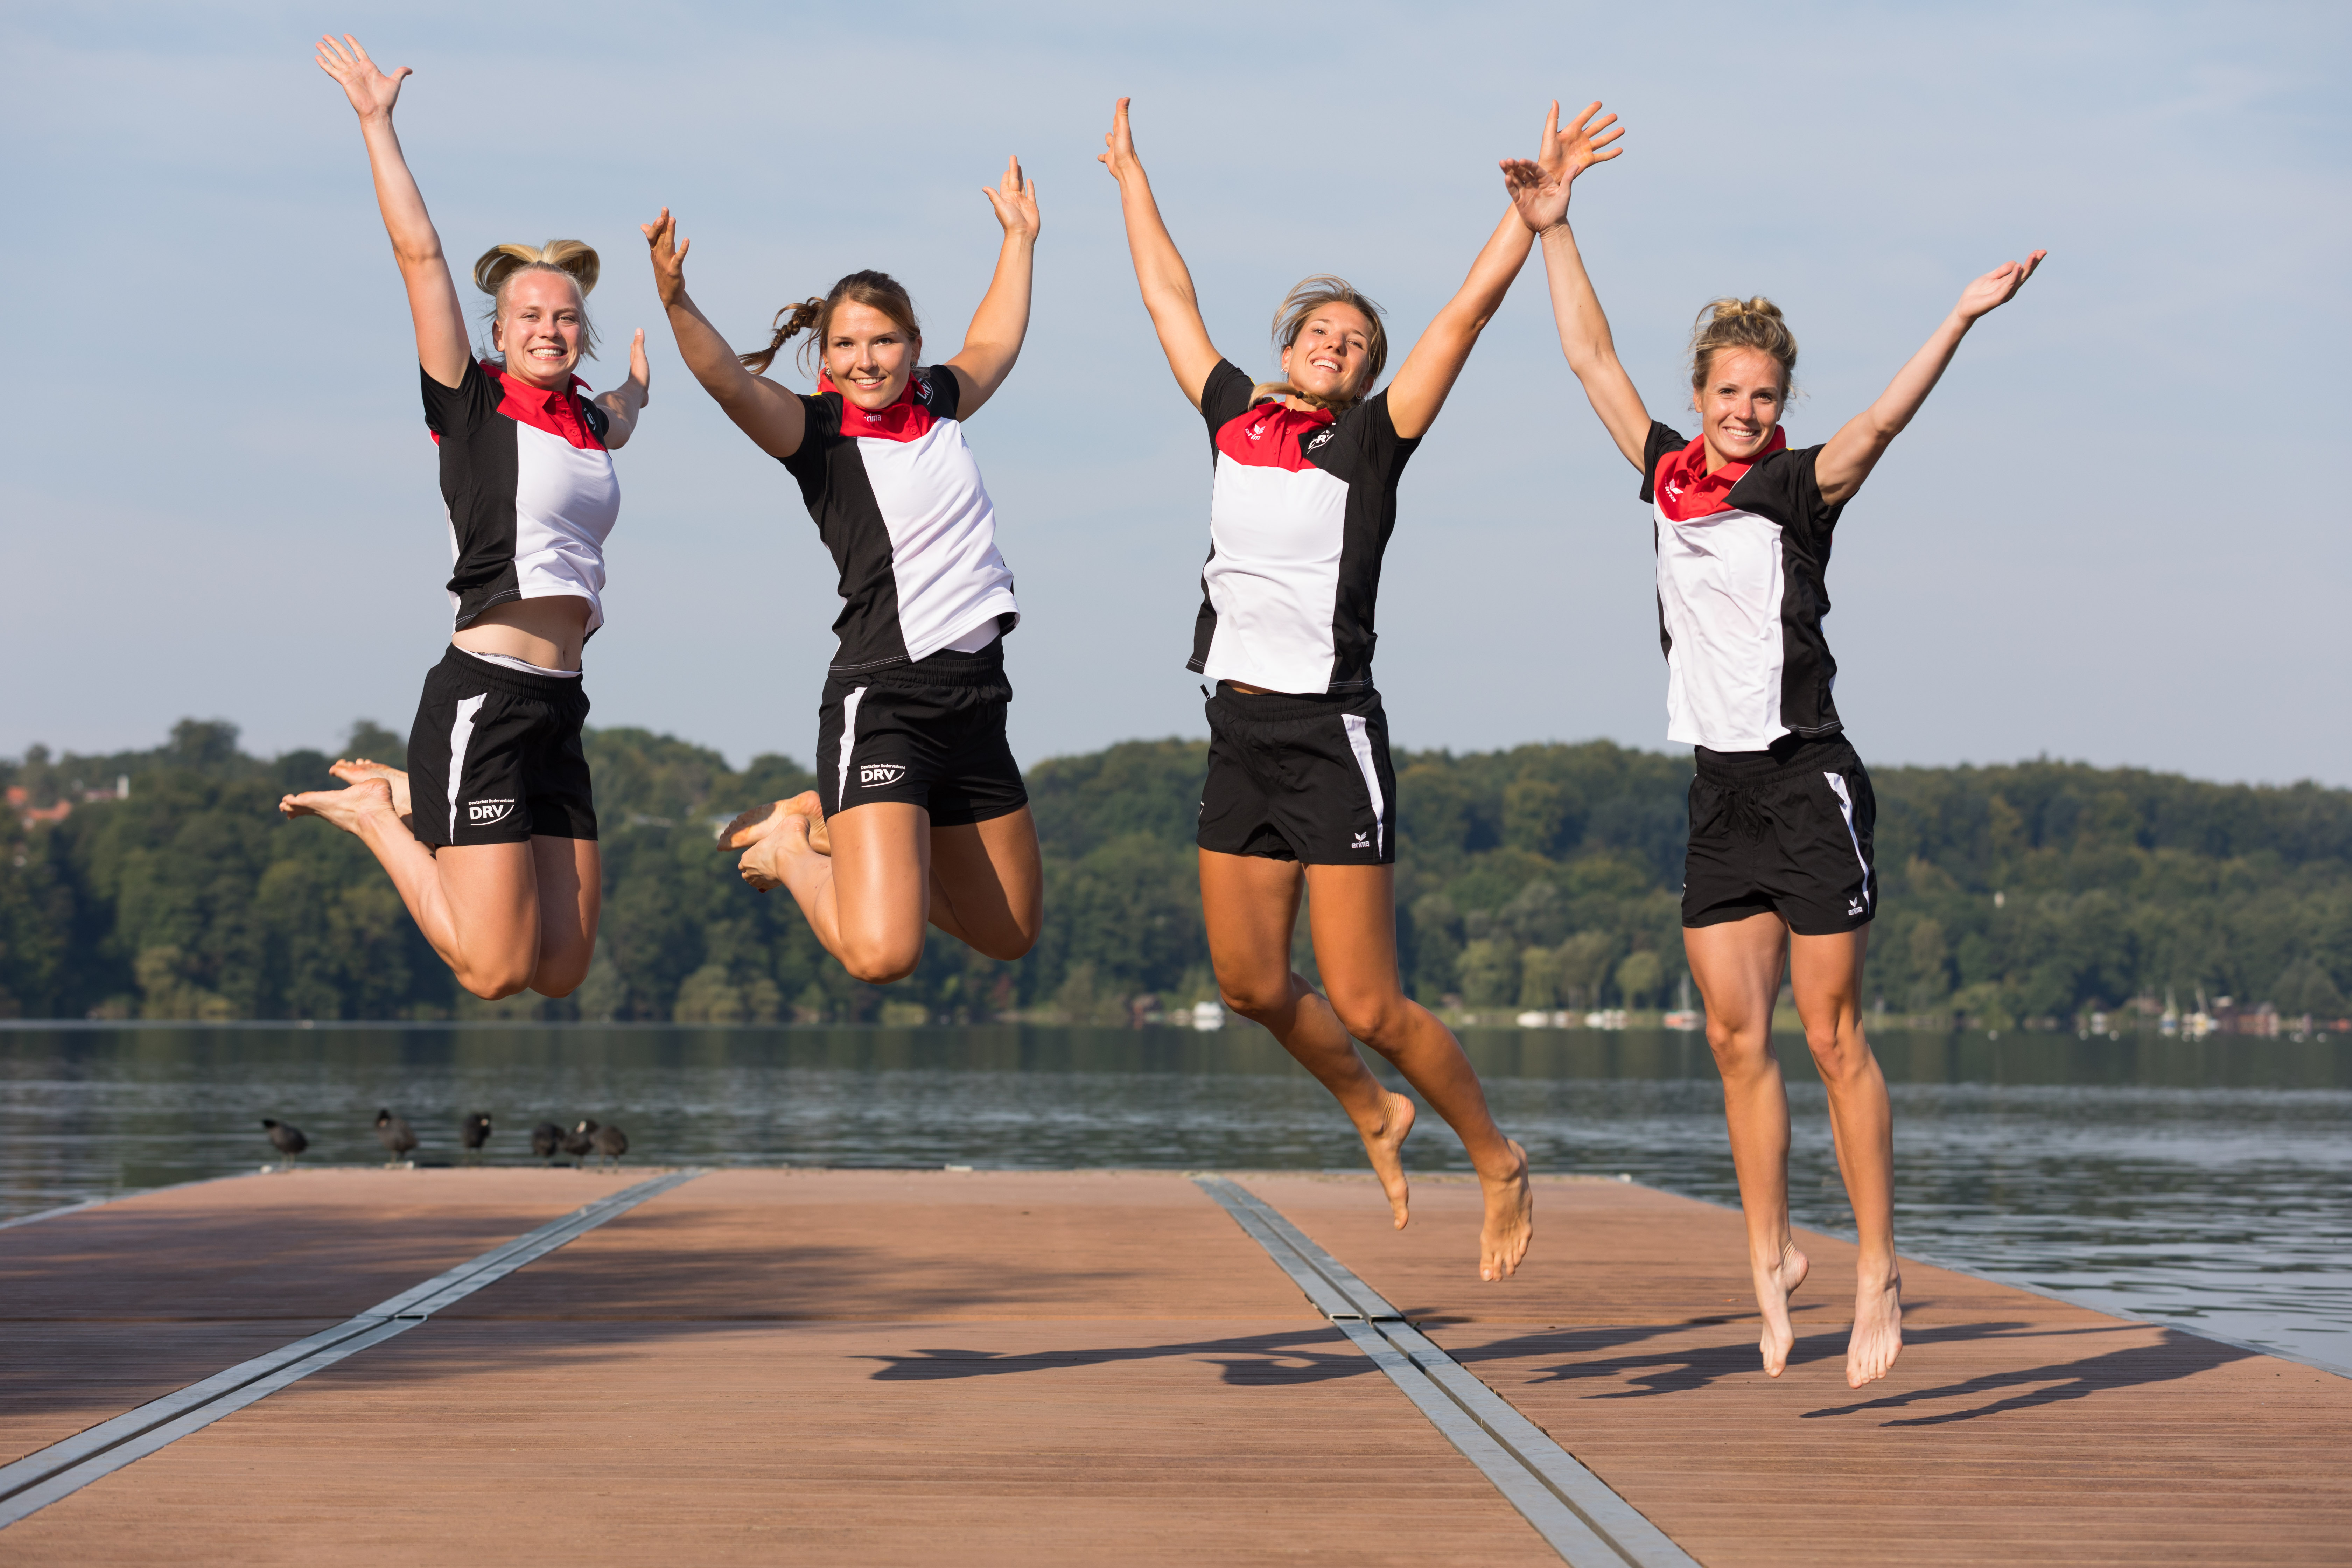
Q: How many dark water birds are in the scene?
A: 6